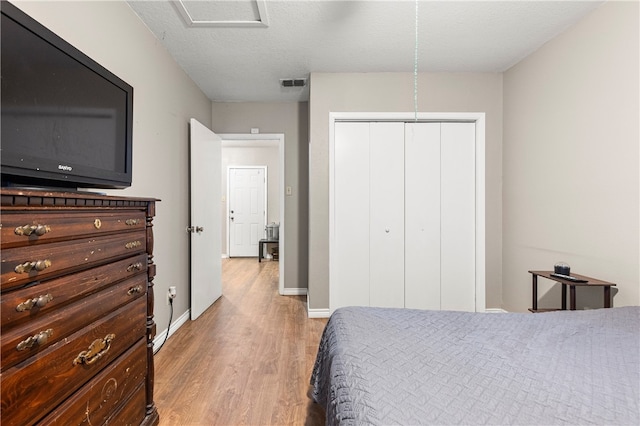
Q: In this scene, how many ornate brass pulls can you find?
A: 9